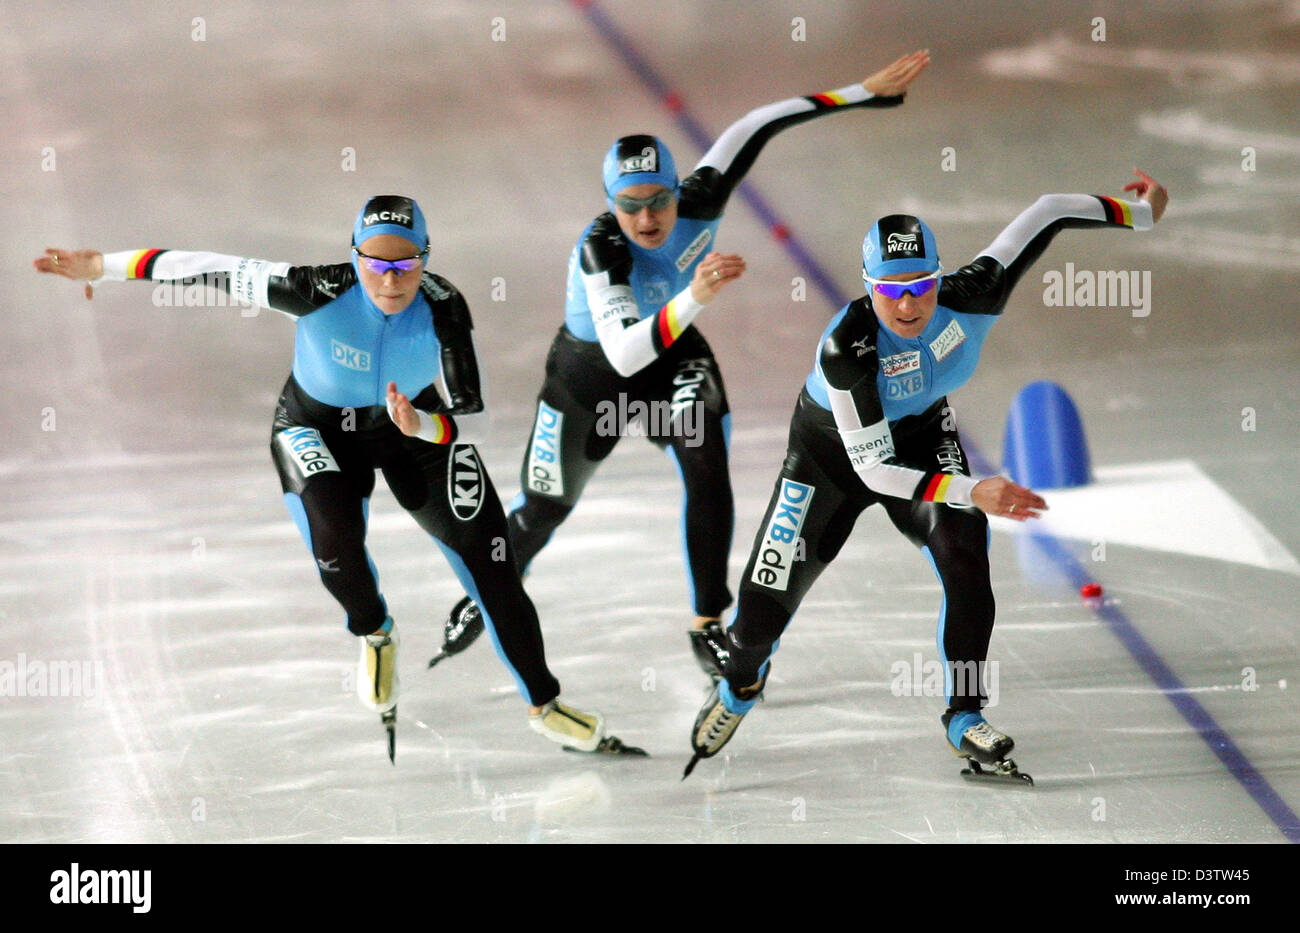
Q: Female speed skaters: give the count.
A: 3